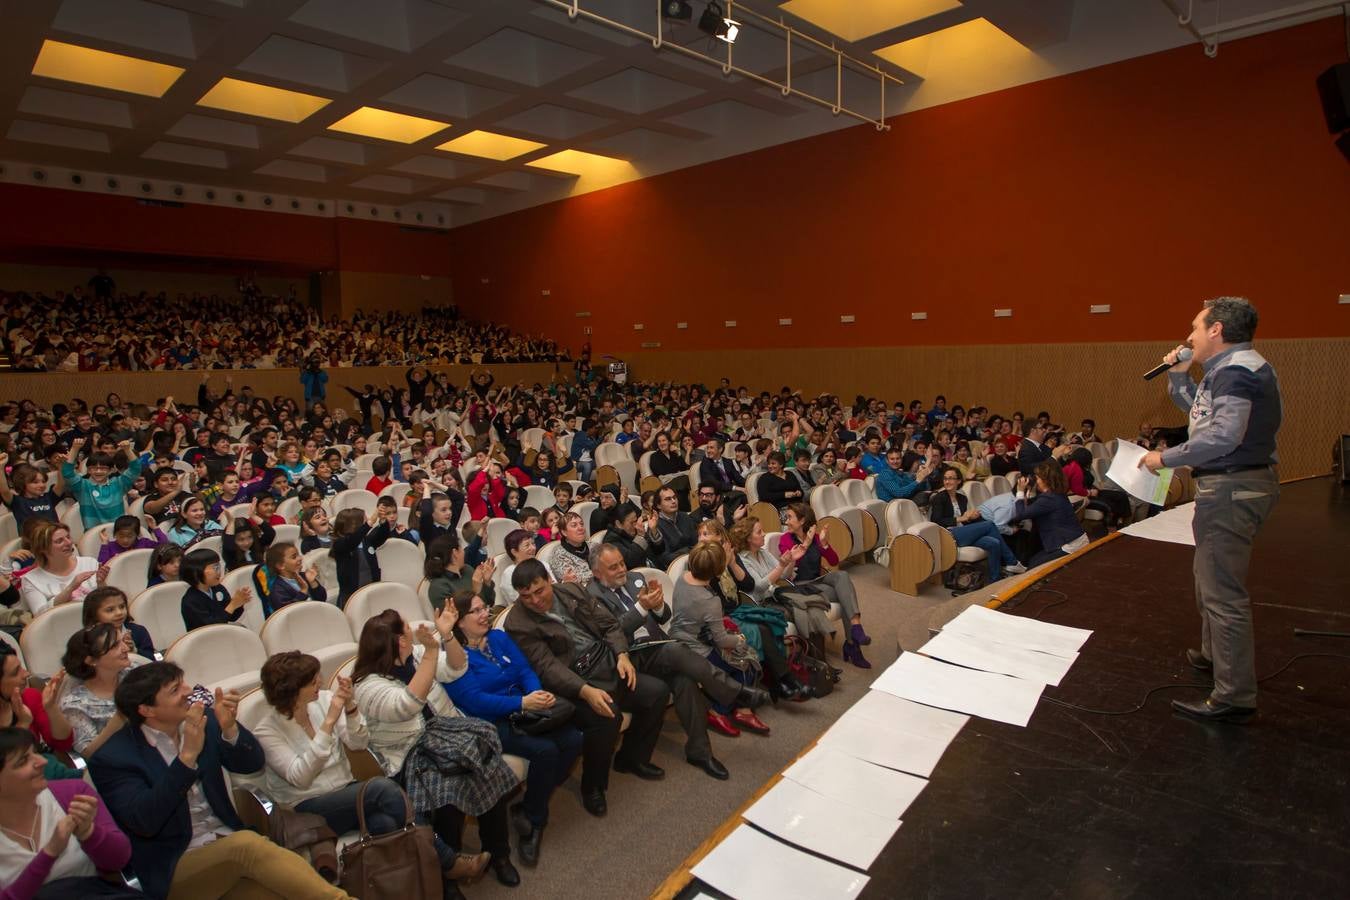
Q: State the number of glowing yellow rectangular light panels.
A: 7